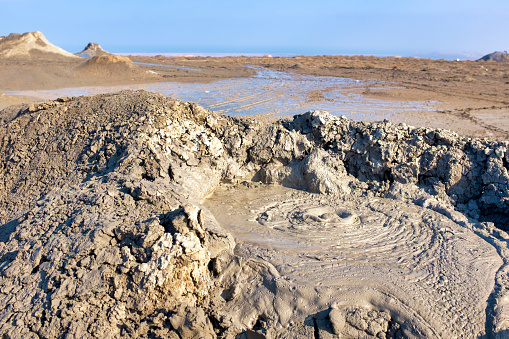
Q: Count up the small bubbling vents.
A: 1